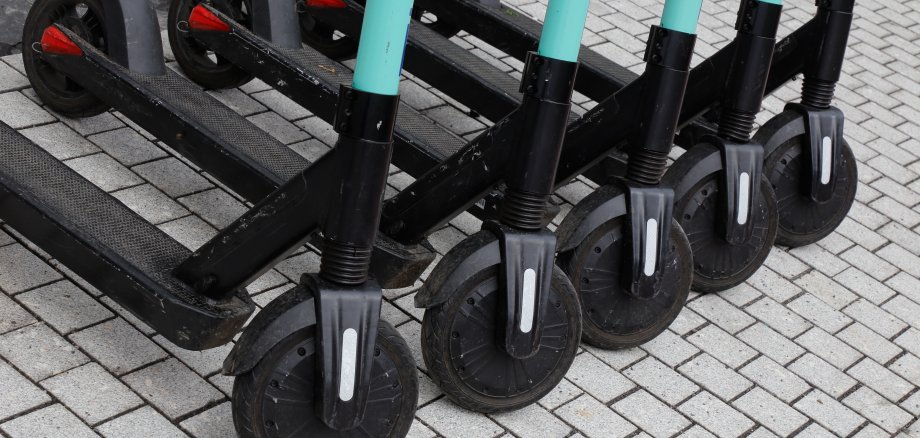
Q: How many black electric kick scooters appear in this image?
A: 5